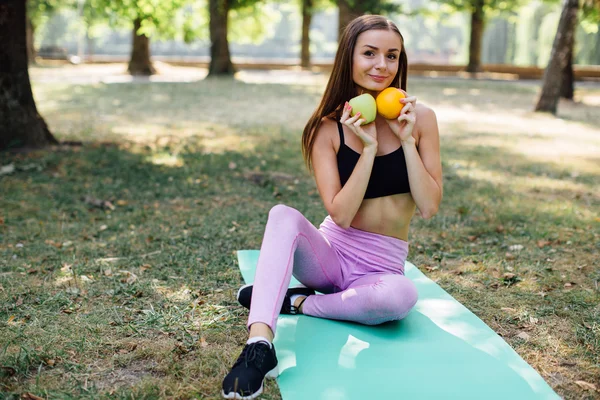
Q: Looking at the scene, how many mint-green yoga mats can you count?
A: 1